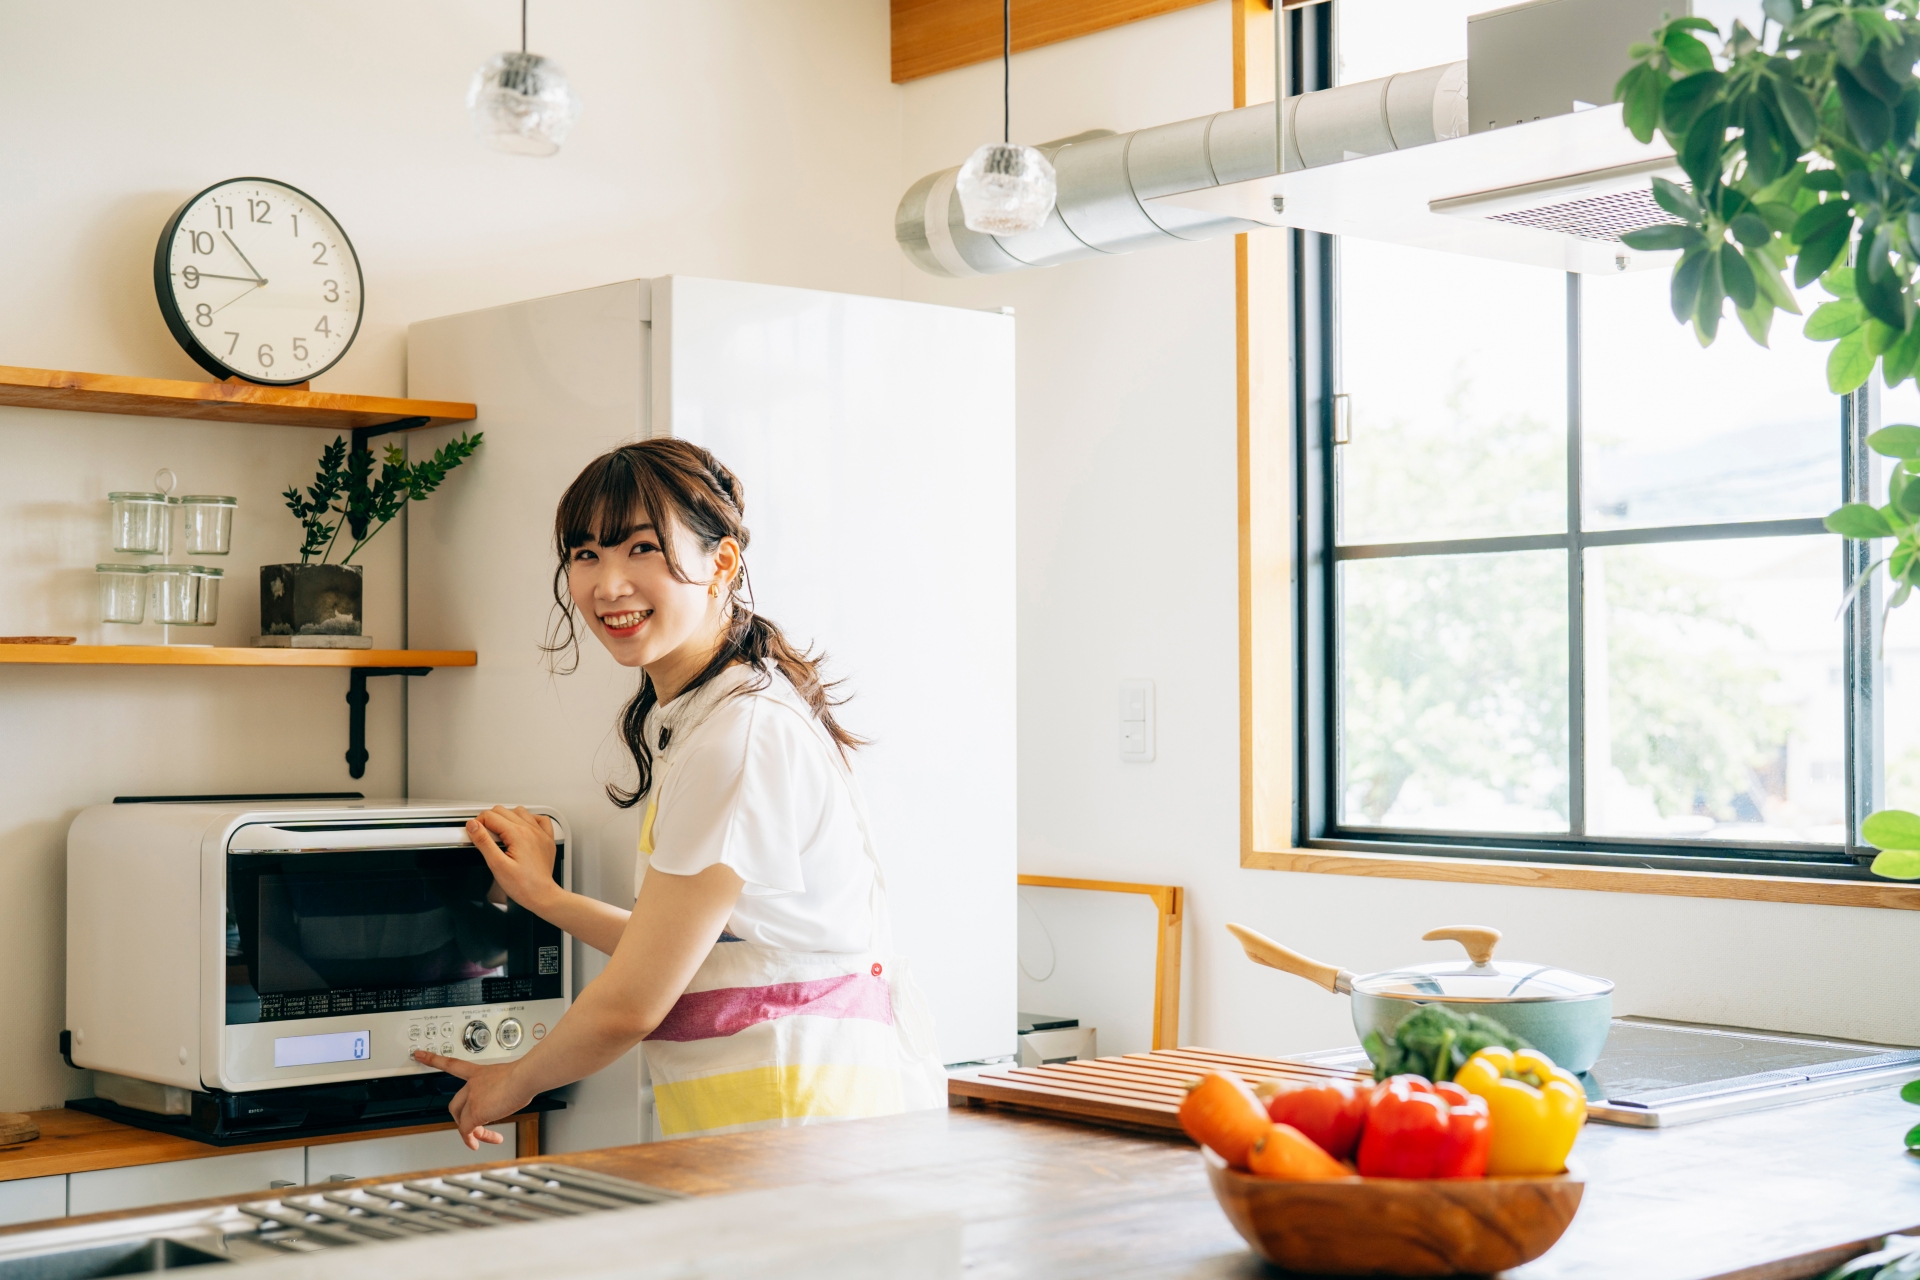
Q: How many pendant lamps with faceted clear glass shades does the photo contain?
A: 2